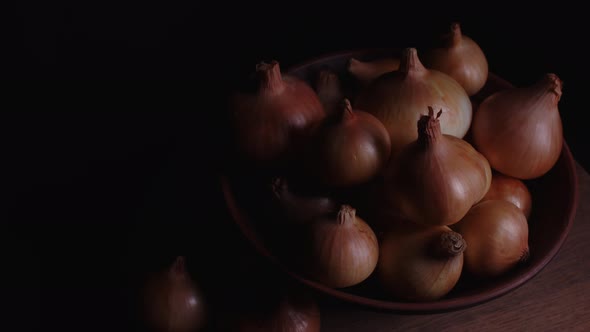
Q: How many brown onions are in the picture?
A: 15